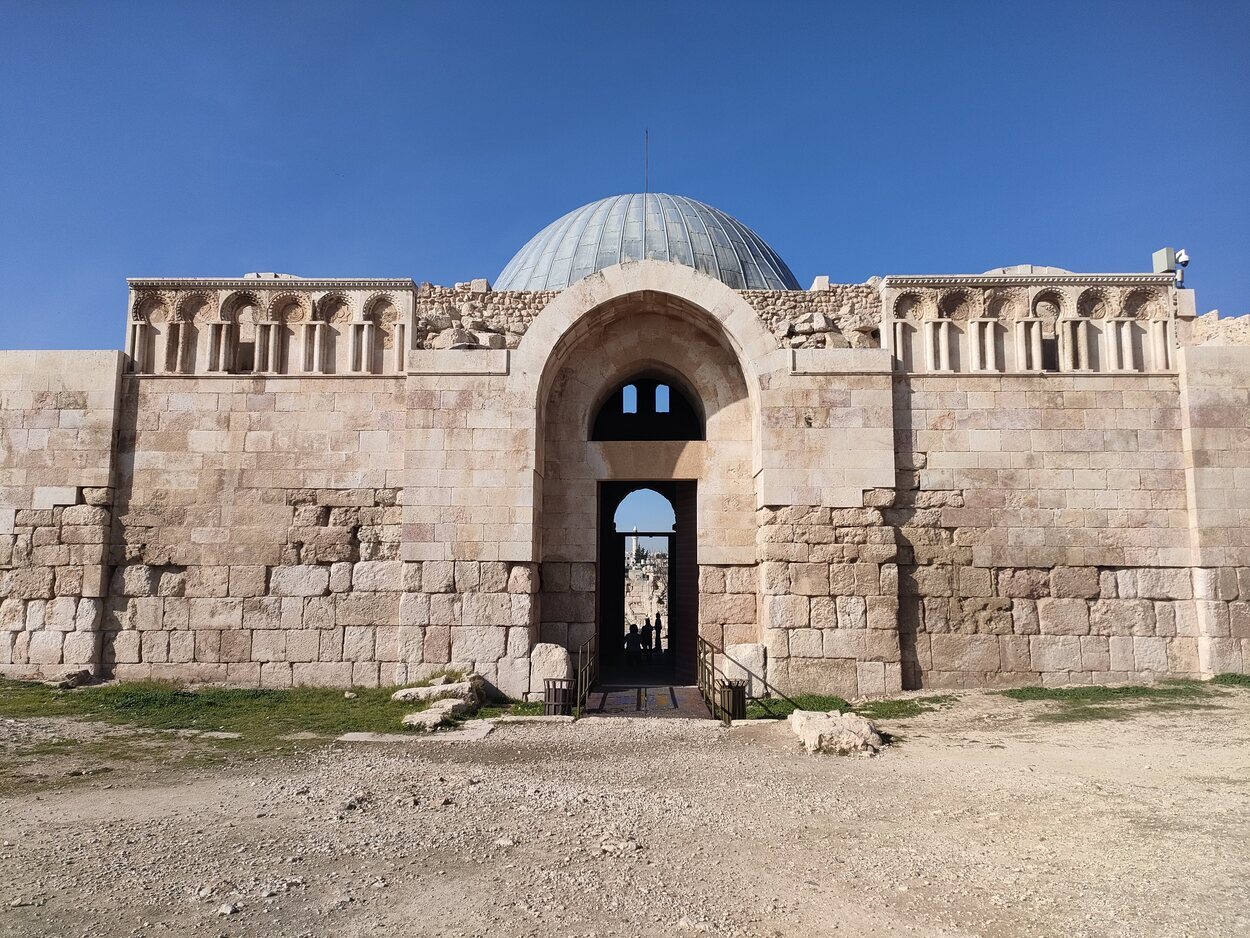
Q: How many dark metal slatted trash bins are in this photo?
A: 2